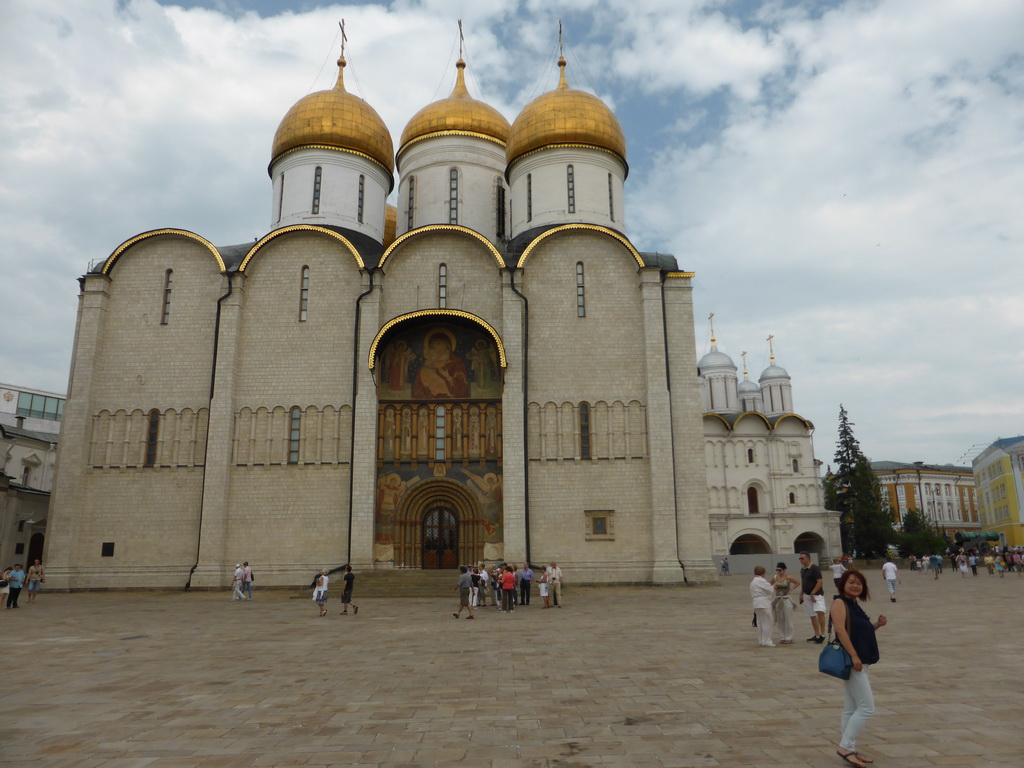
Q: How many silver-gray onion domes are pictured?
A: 3